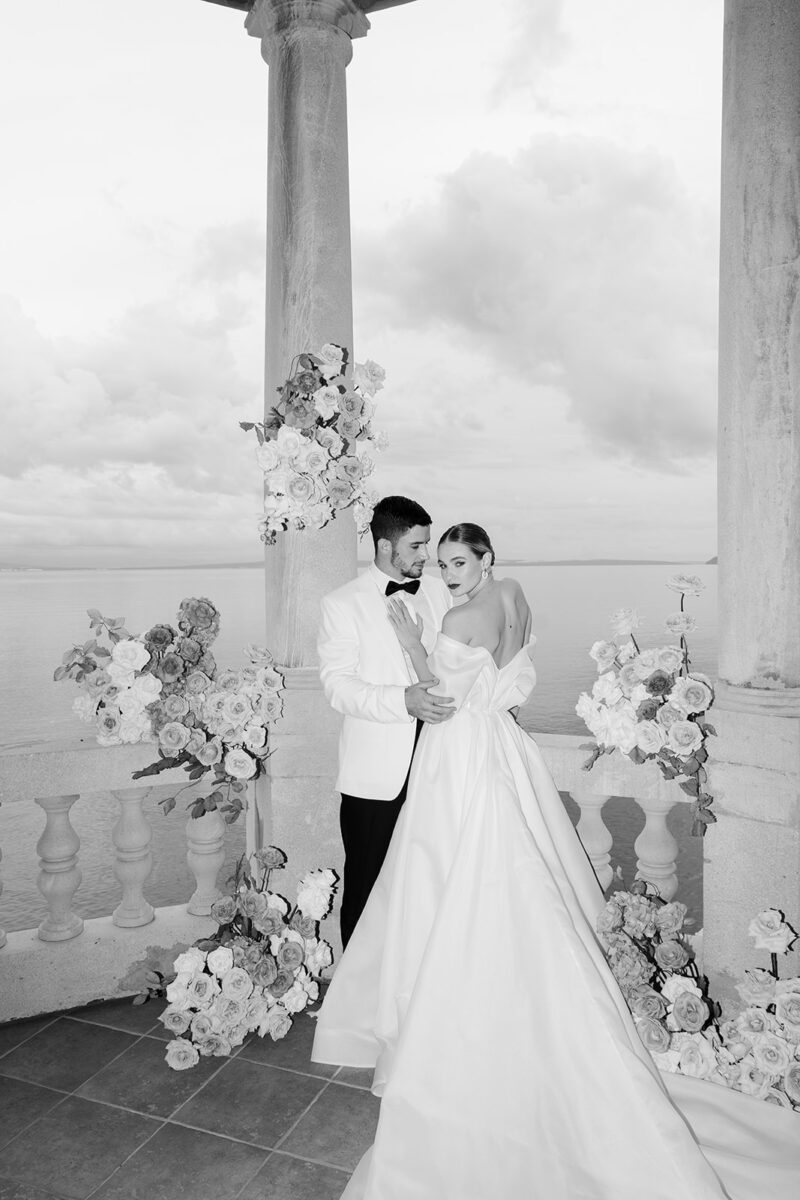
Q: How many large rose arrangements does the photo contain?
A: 5